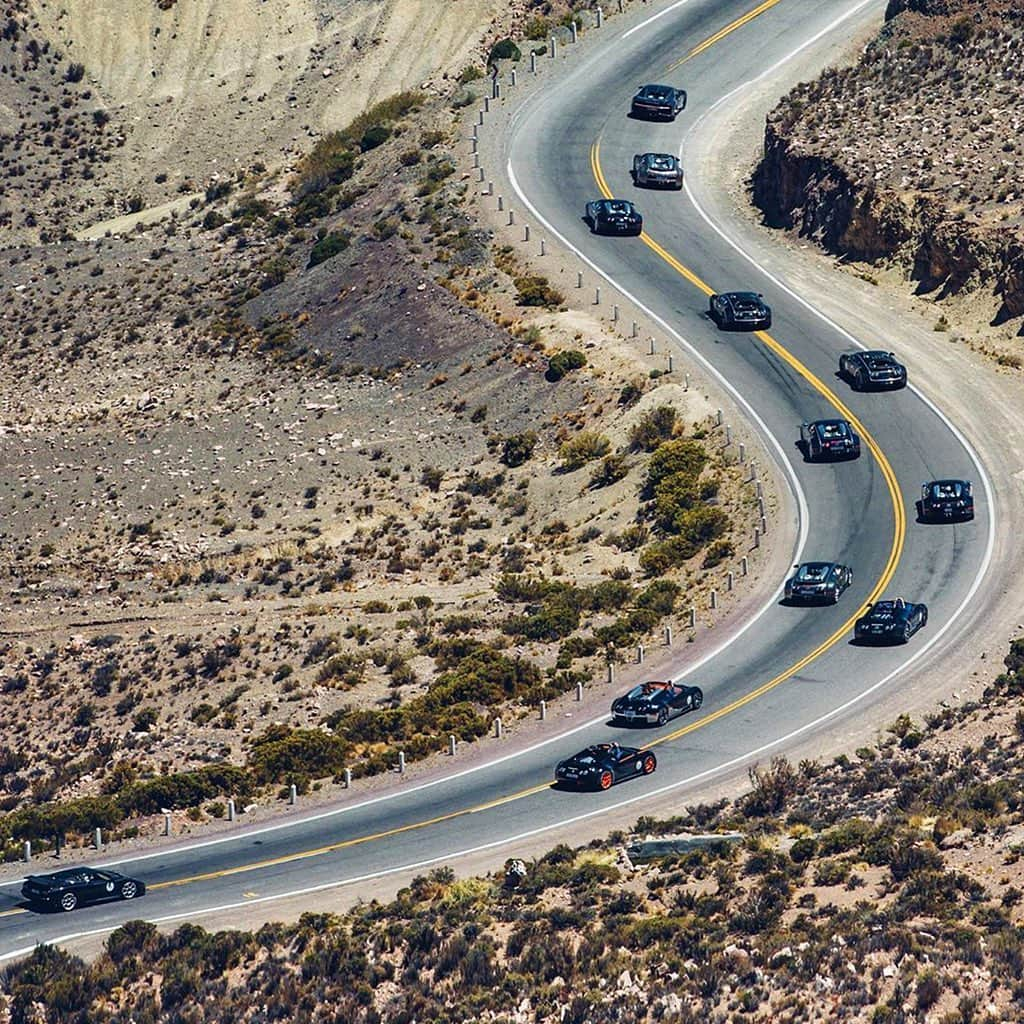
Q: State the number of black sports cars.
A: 12